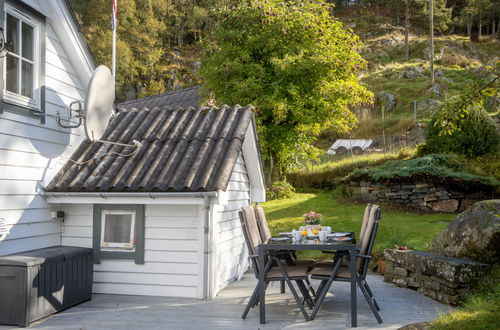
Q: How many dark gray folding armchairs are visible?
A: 4